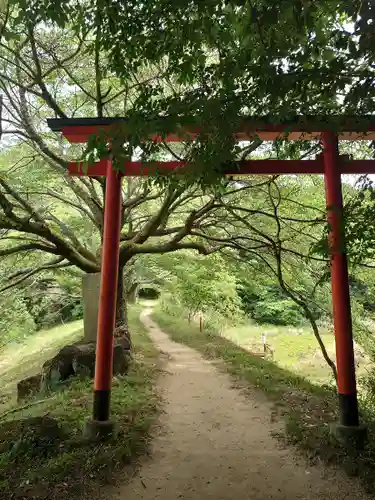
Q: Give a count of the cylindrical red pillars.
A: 2